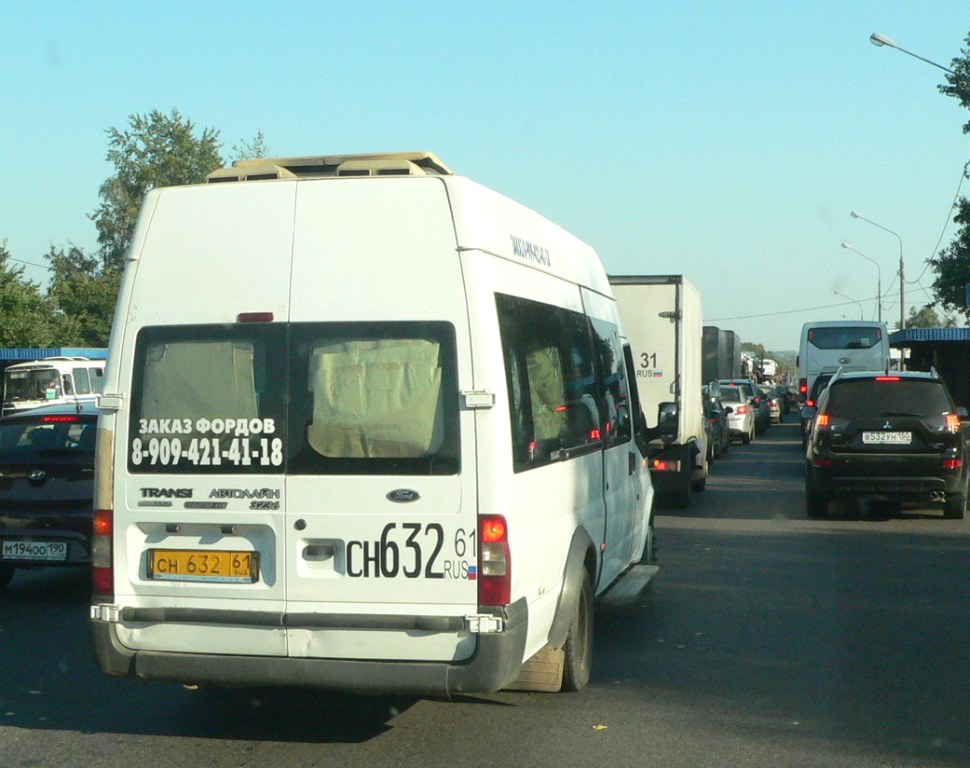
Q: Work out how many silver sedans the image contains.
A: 1